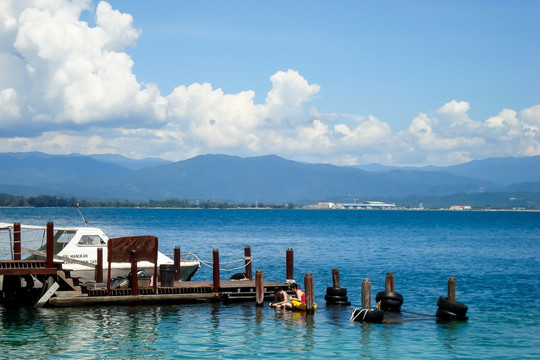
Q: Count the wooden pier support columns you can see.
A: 14